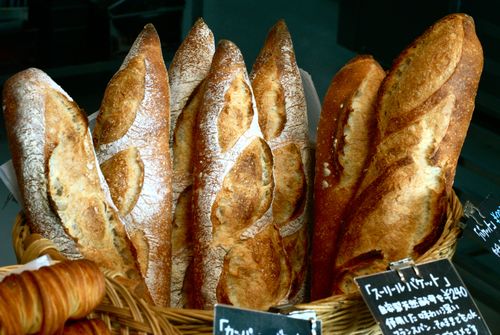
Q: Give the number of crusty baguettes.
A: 7